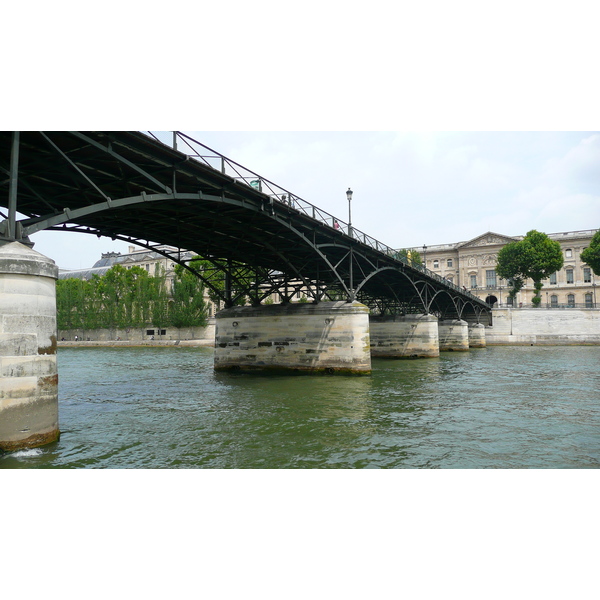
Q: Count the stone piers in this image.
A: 5